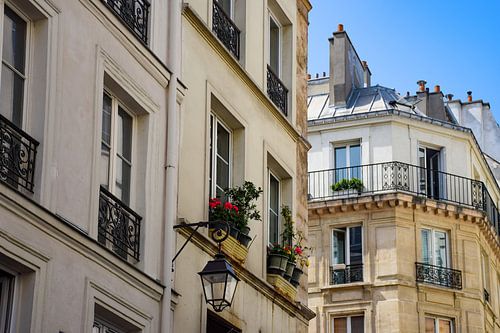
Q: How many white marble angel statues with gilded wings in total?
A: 0